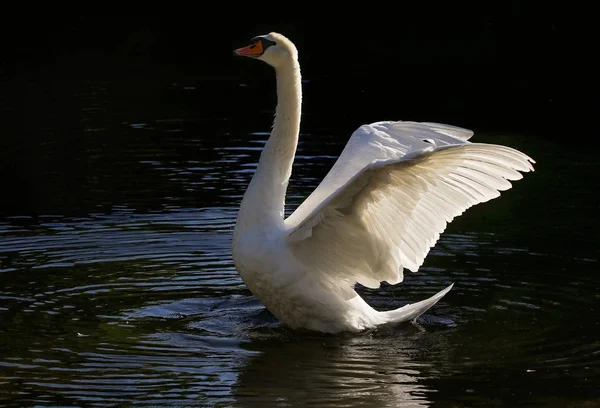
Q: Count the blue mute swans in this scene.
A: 0